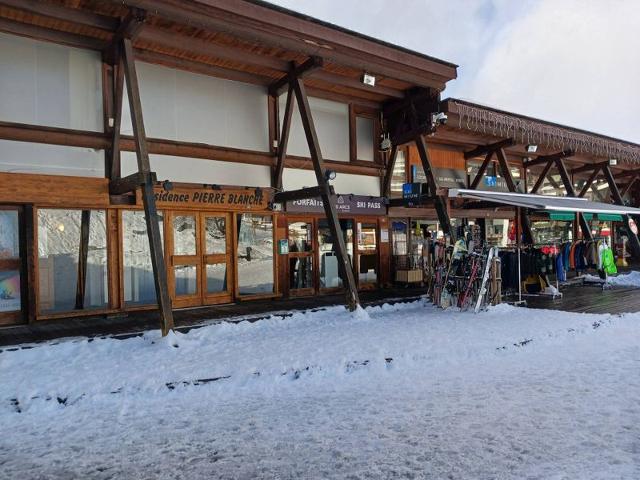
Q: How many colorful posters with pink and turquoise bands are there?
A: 1